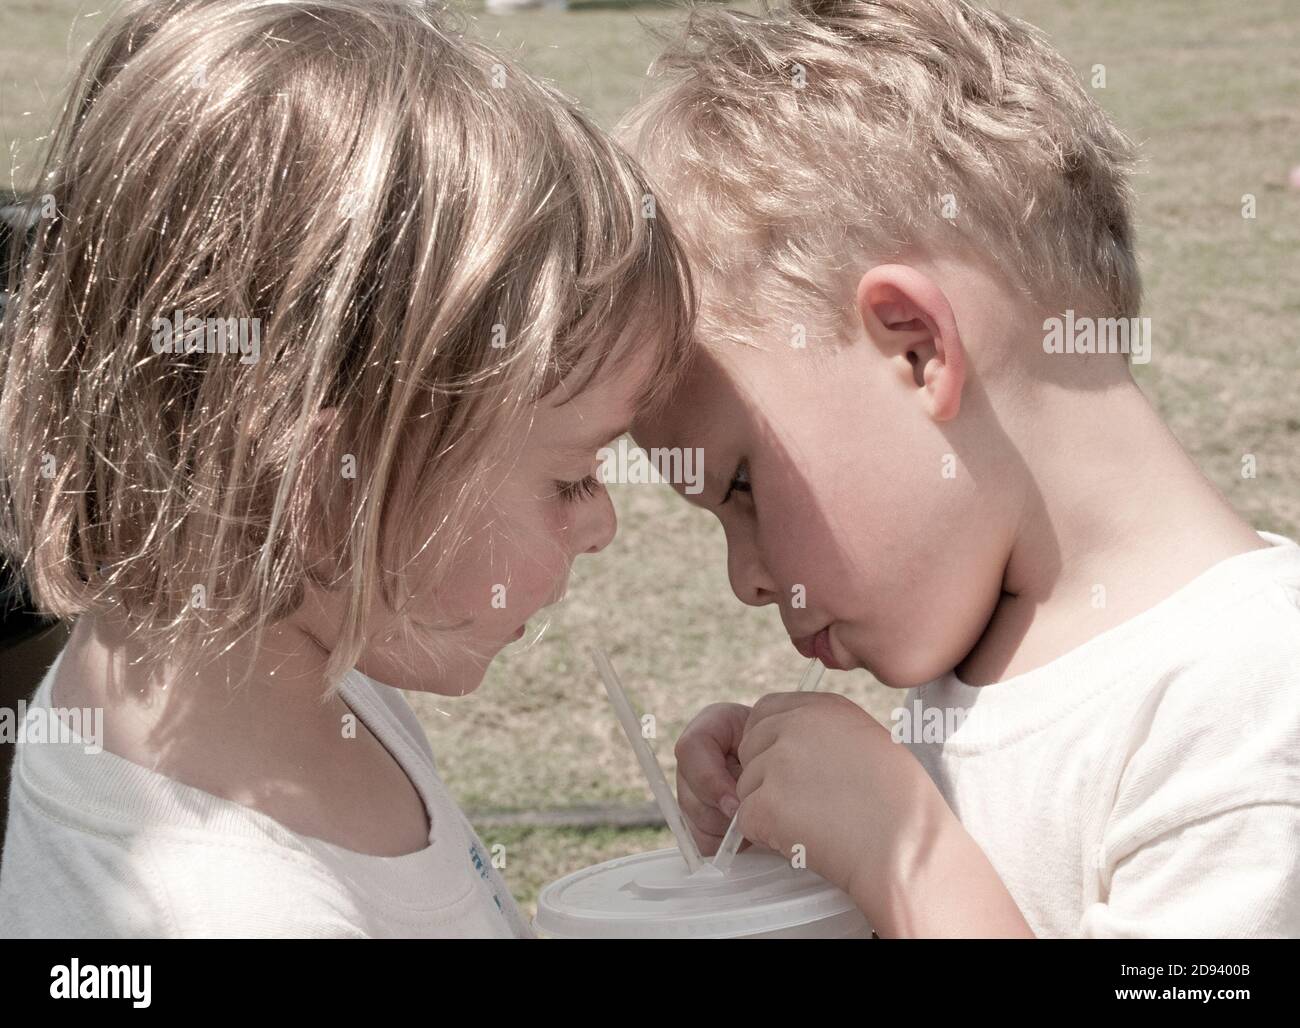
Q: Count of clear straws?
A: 2